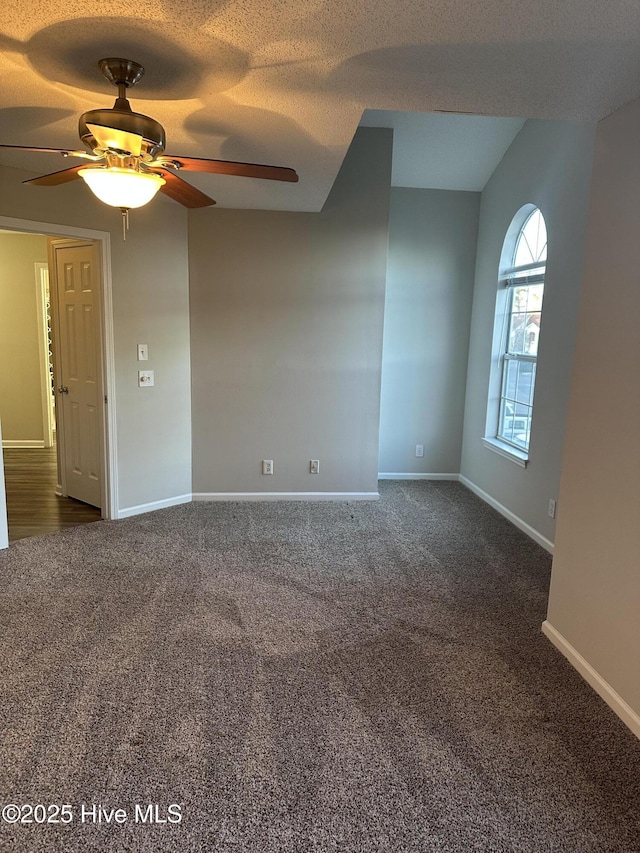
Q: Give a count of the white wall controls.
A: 2